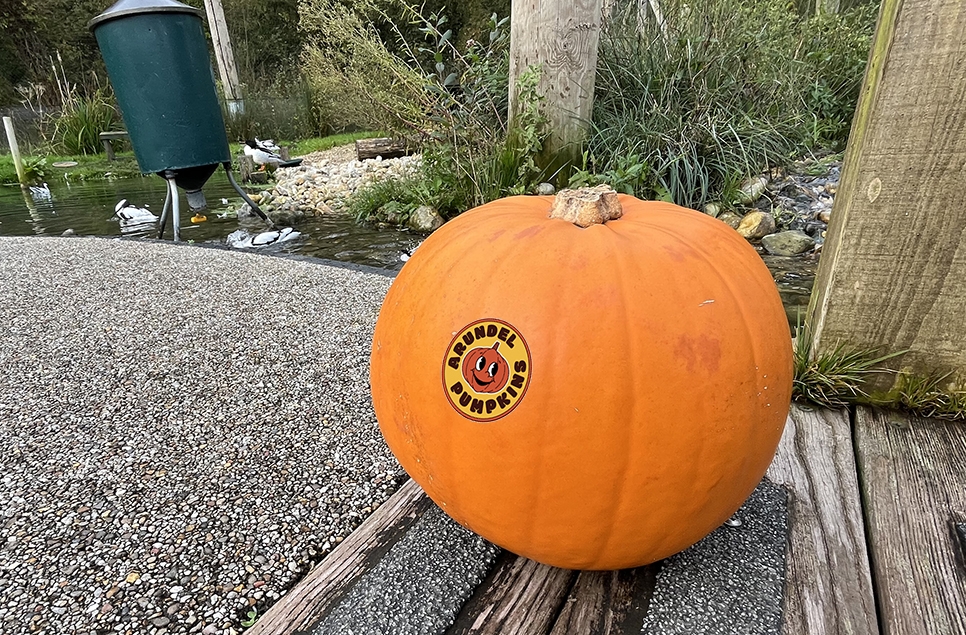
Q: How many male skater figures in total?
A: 0